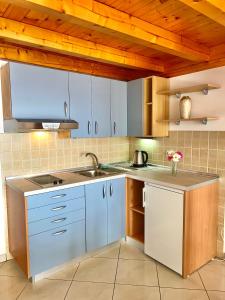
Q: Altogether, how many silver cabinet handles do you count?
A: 10